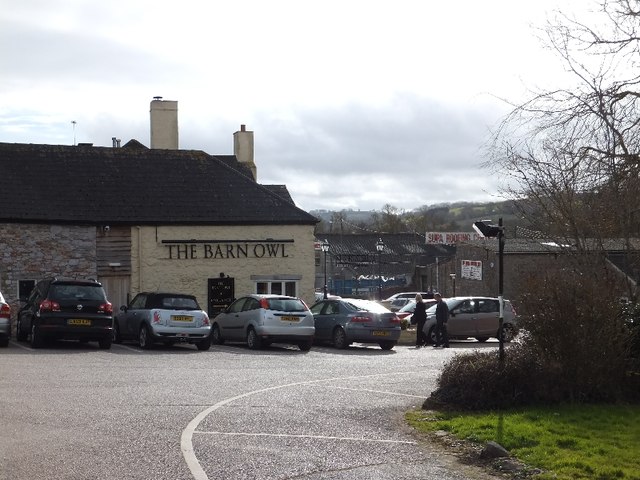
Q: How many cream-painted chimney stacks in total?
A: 2